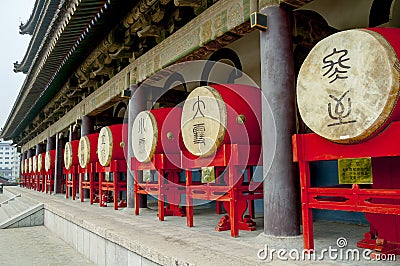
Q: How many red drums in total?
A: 12